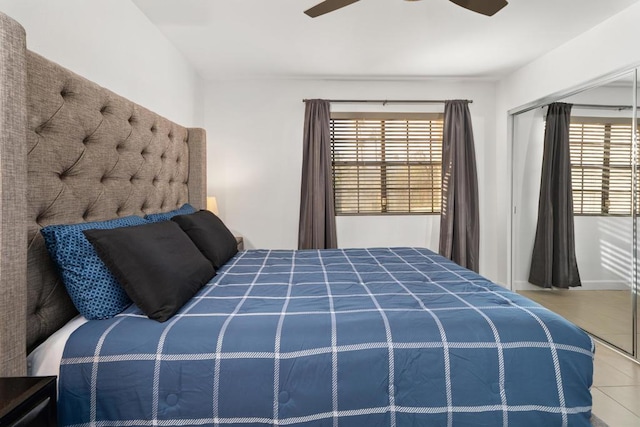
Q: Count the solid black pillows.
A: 2